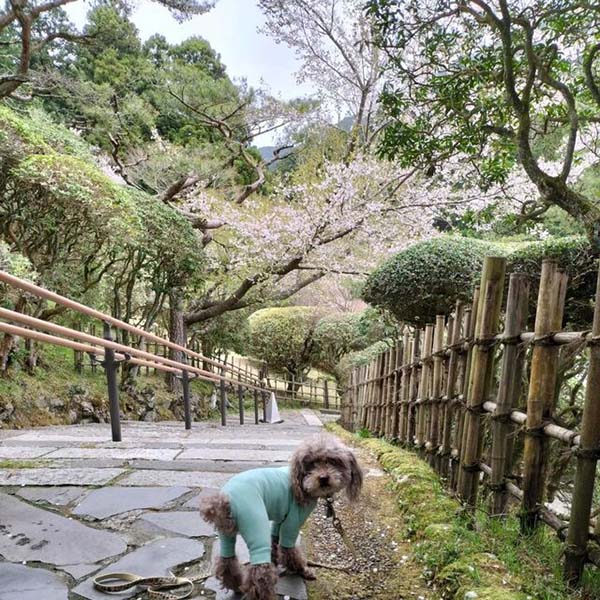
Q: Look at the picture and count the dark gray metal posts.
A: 6